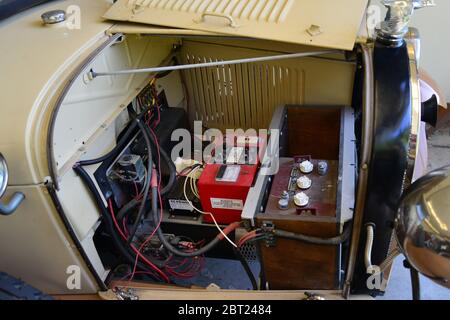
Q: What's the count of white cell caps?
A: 3